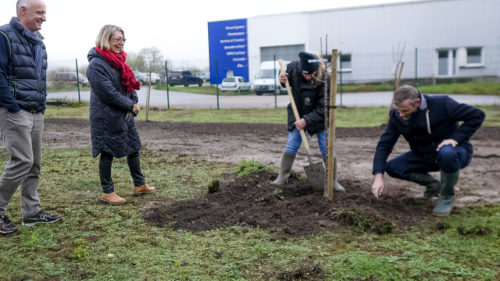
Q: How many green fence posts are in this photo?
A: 6